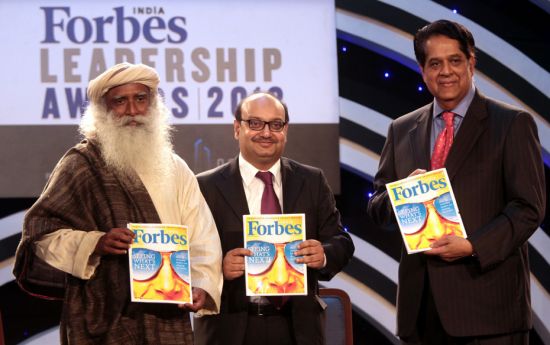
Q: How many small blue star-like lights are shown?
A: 6